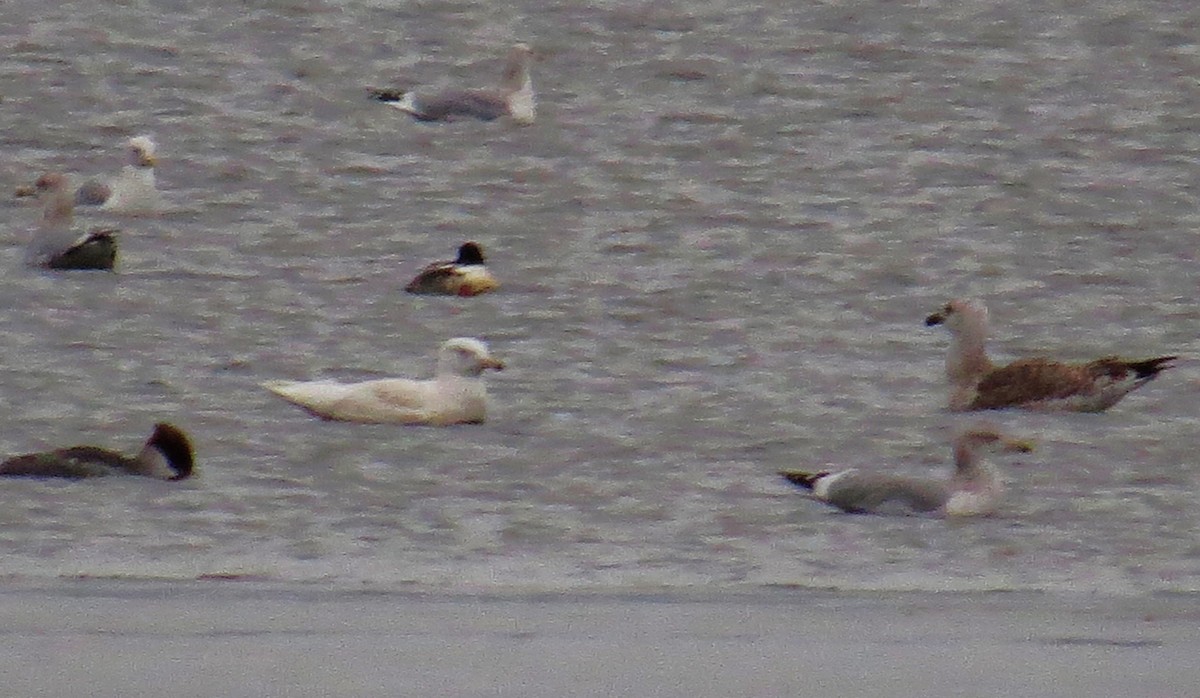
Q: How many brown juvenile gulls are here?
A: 1